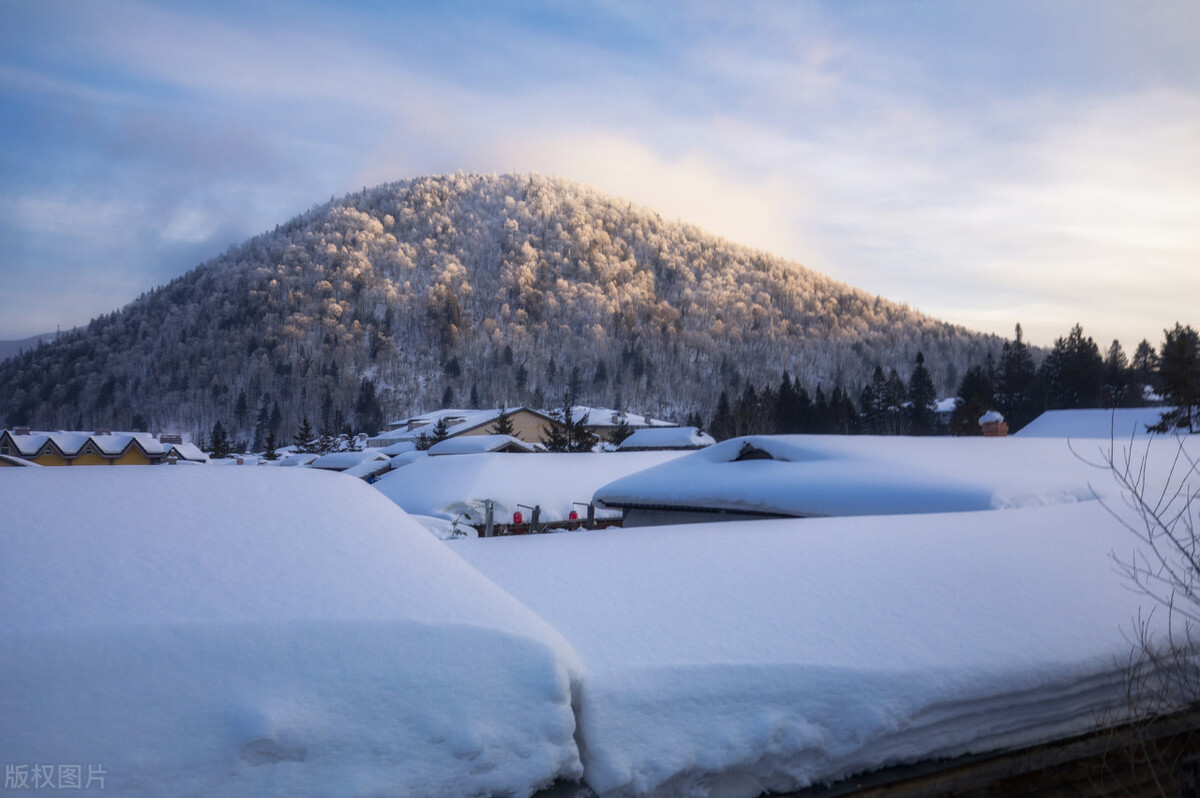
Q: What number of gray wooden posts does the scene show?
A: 3